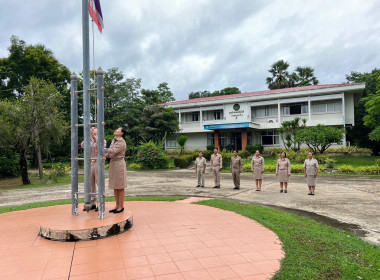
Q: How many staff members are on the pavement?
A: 6